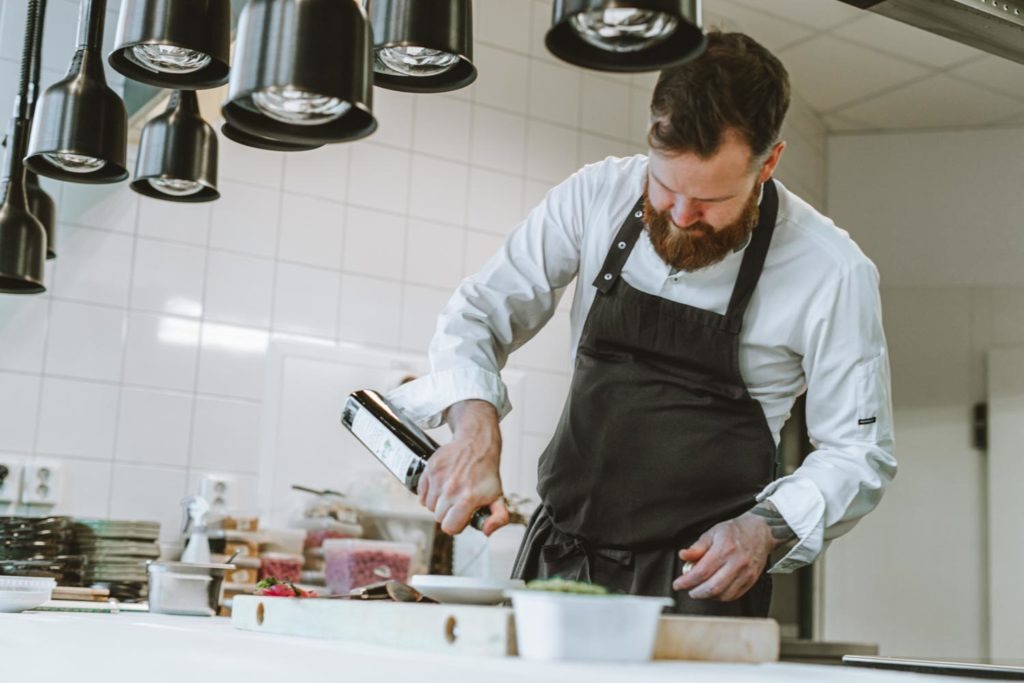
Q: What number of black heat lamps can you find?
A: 9